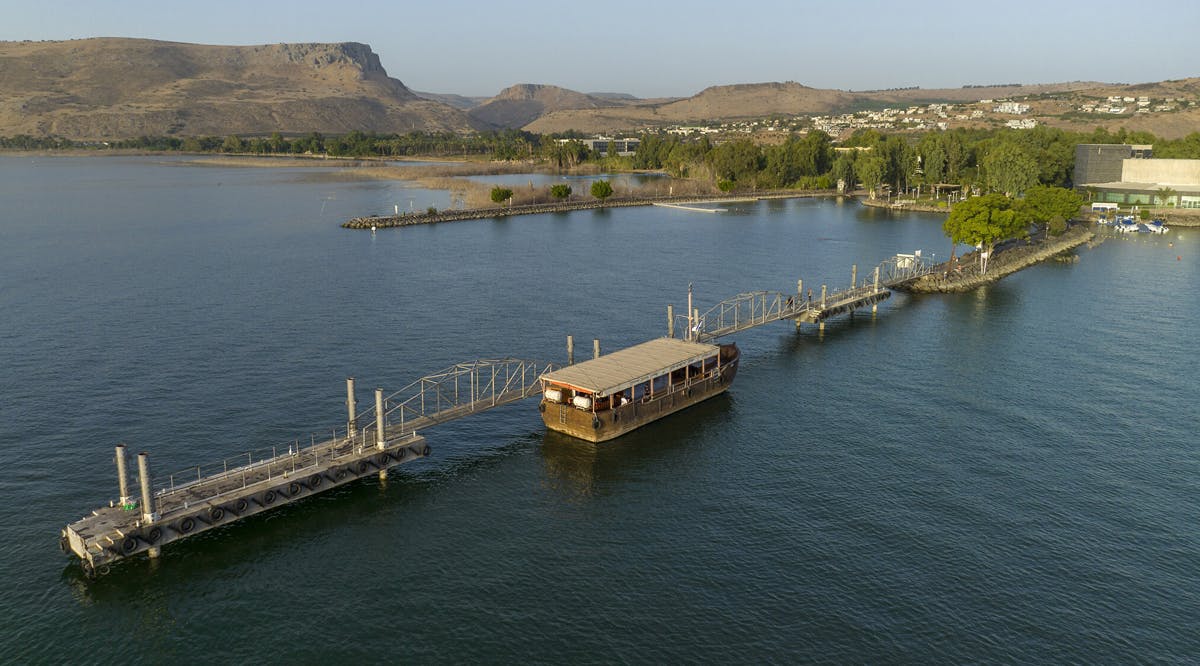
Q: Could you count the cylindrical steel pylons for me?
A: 12